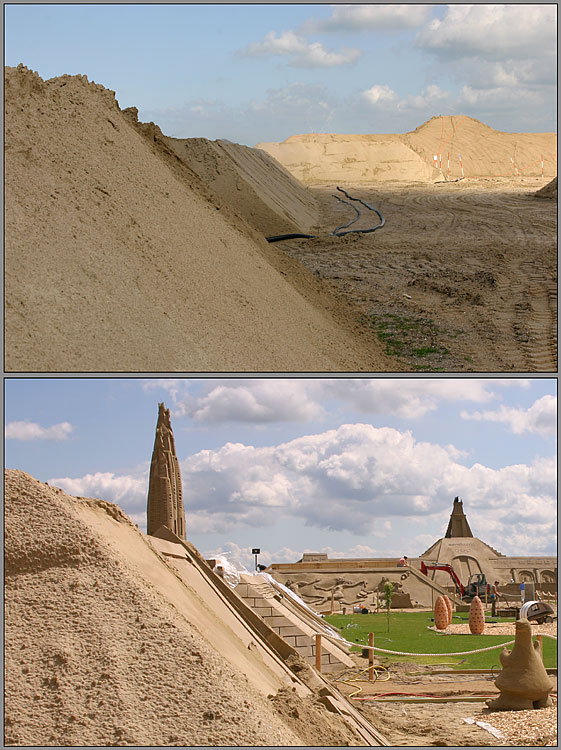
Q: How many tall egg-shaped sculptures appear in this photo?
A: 3